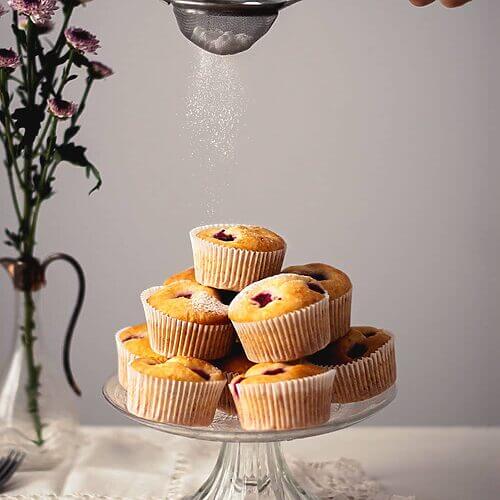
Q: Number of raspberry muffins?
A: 10